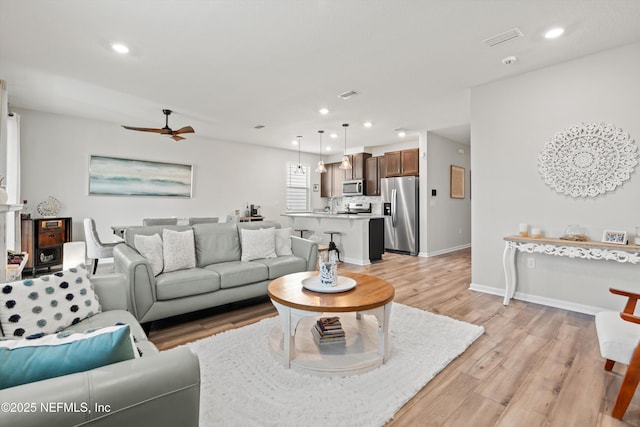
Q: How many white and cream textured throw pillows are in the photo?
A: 4